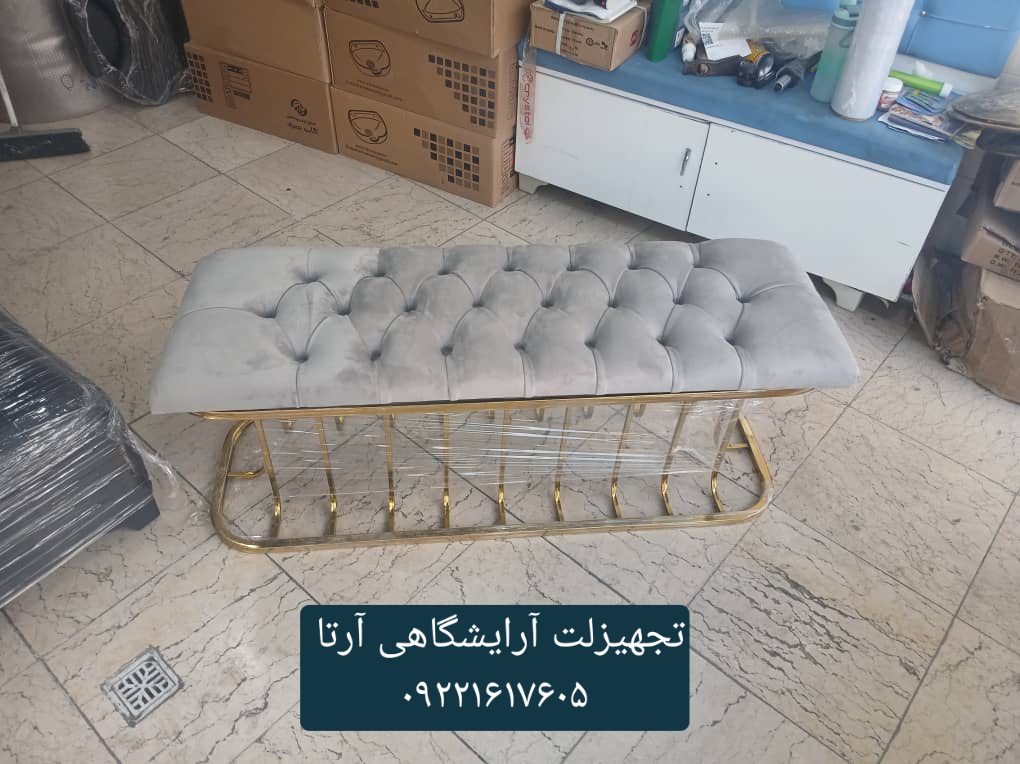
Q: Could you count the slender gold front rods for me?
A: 9